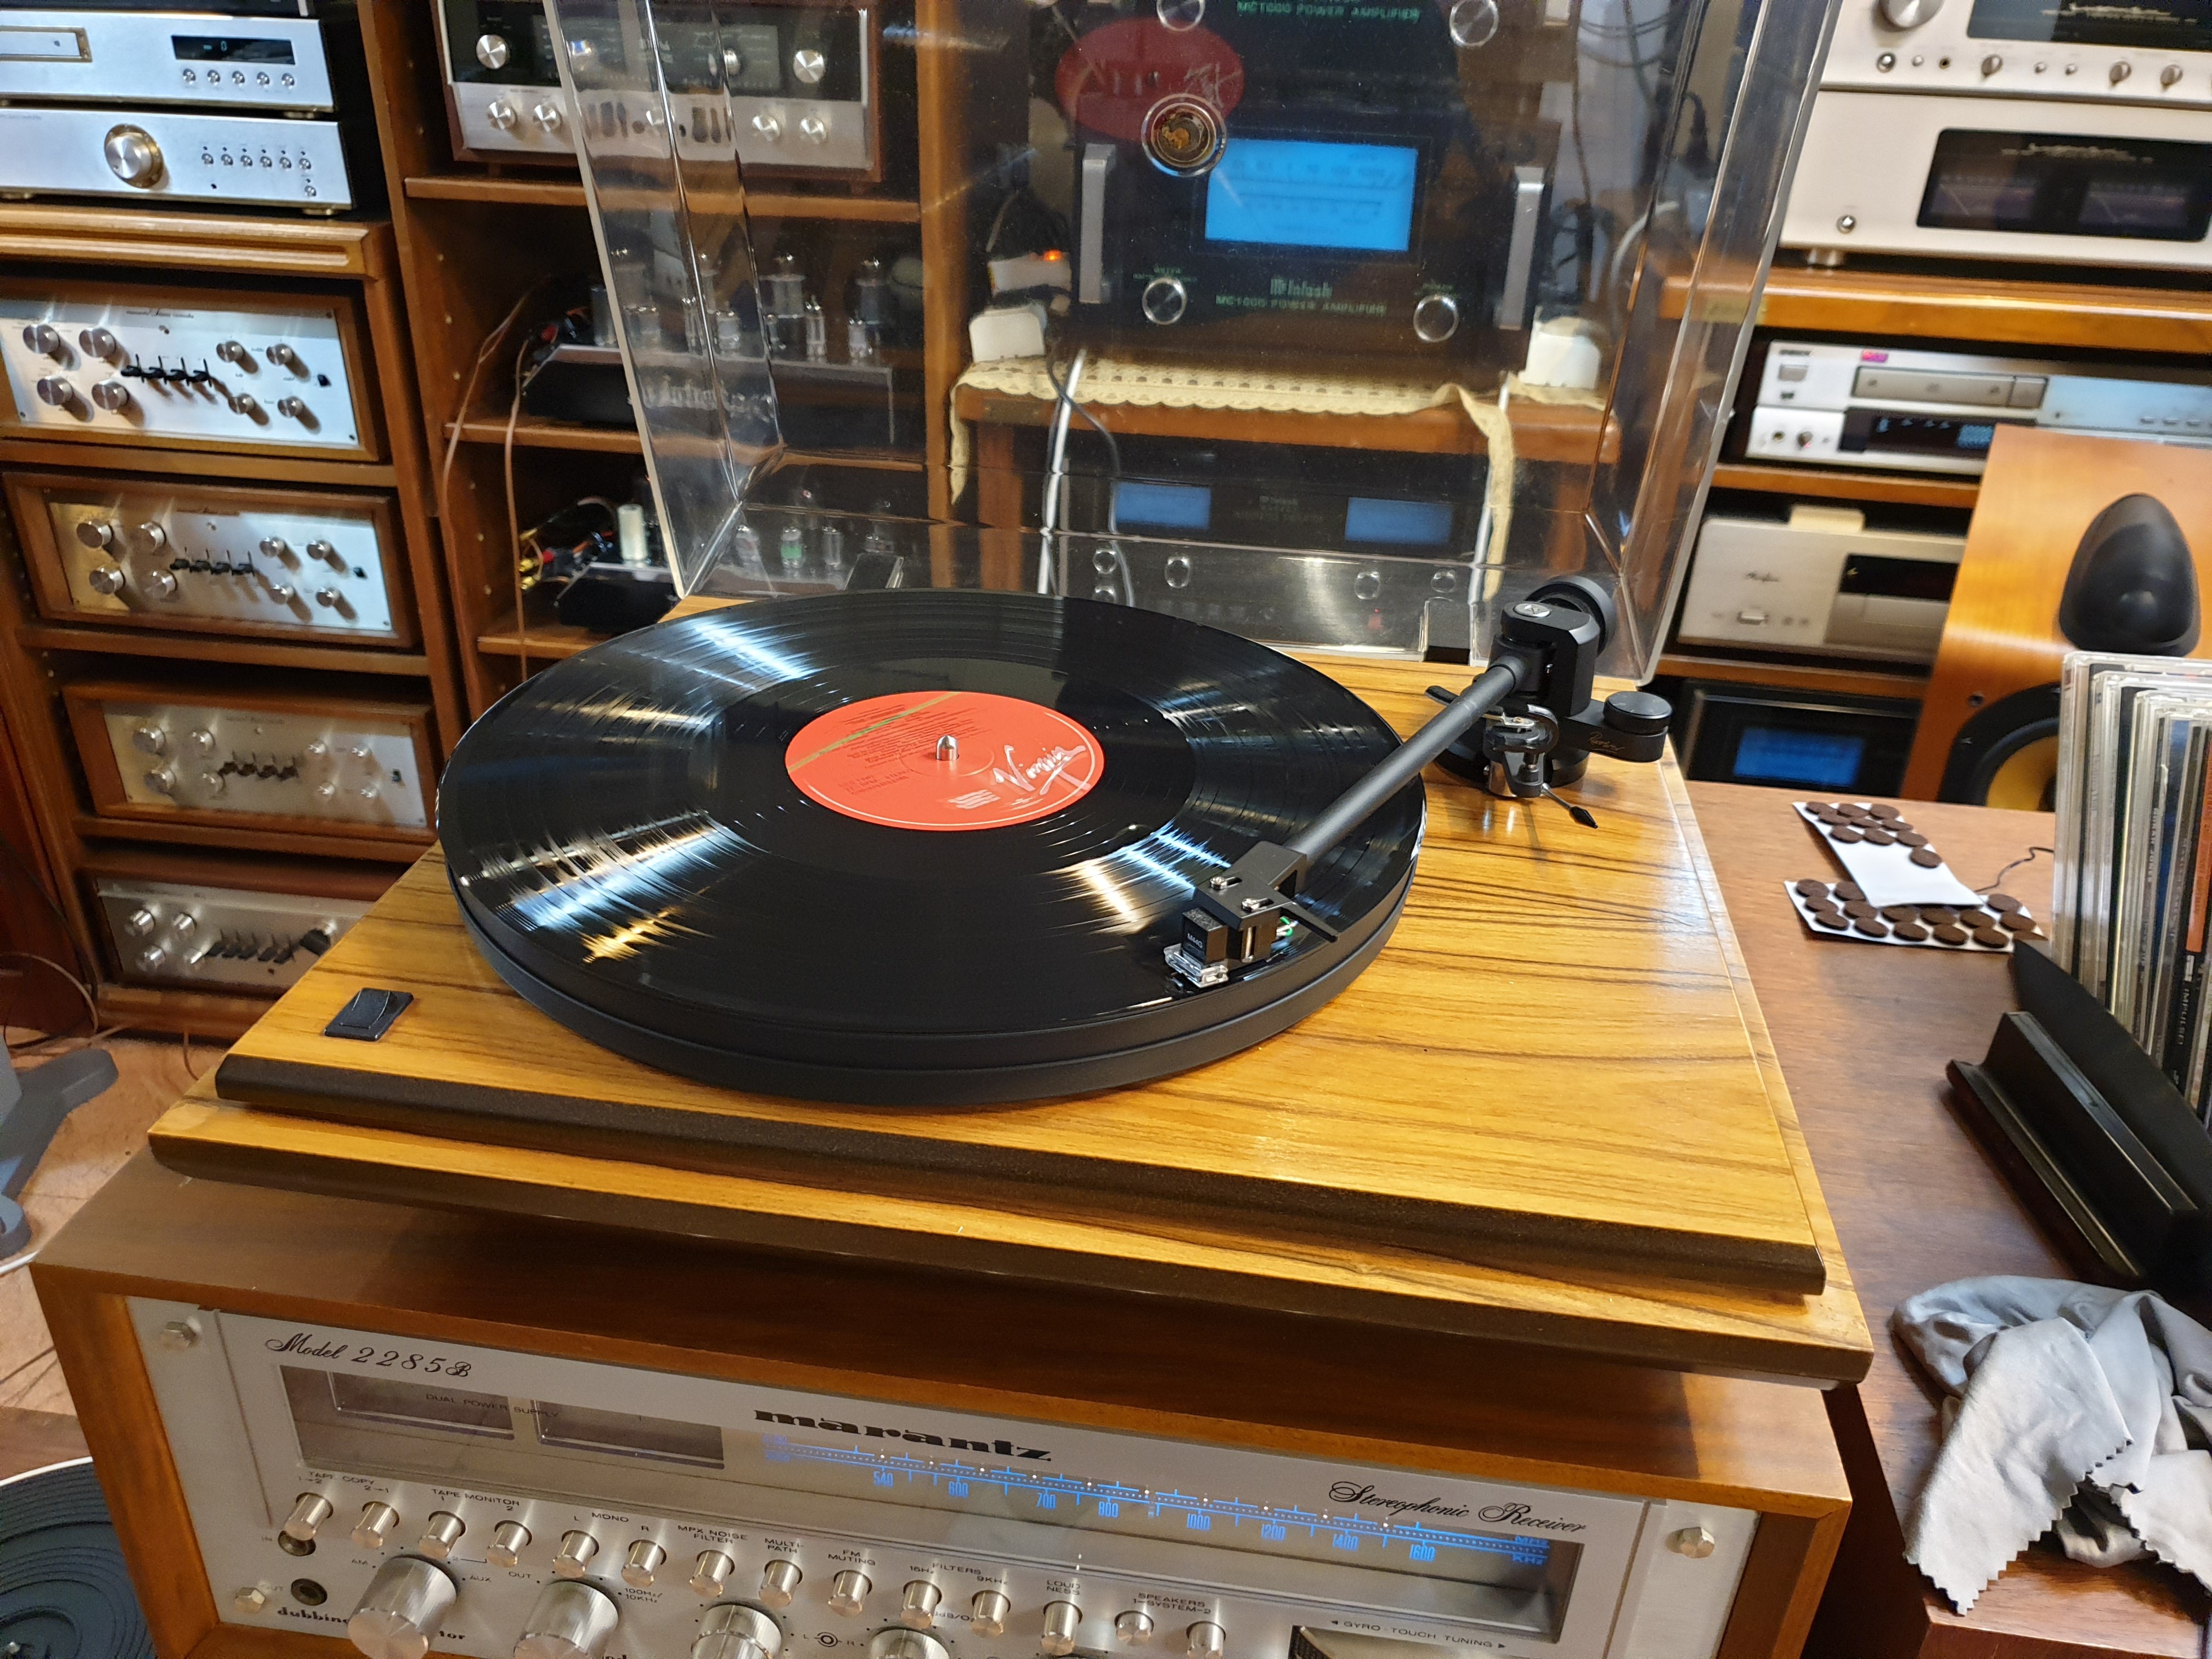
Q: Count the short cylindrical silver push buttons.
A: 14